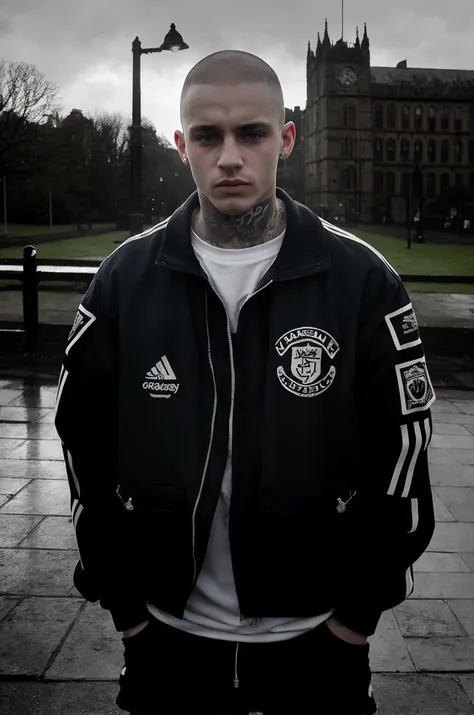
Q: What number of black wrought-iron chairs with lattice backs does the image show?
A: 0